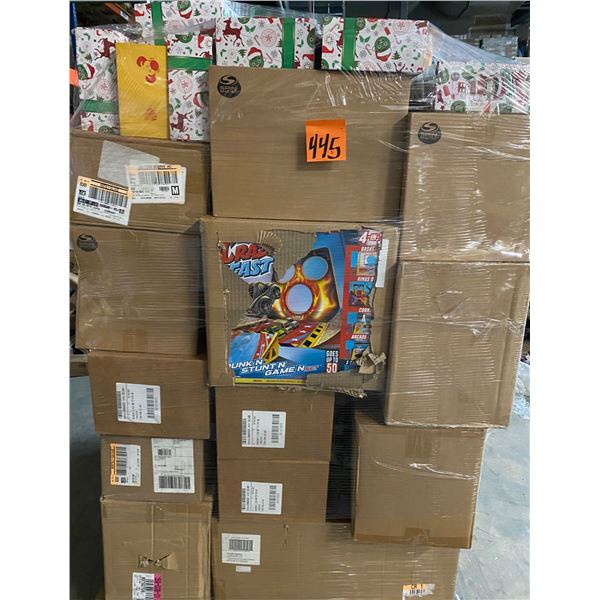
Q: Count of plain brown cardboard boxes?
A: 12